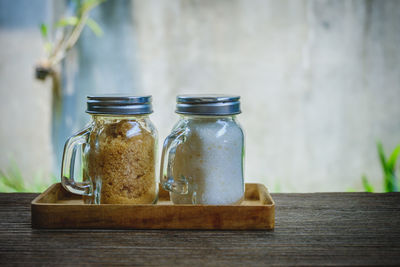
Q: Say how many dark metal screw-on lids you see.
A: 2